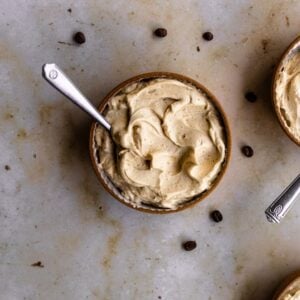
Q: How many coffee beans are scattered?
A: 7